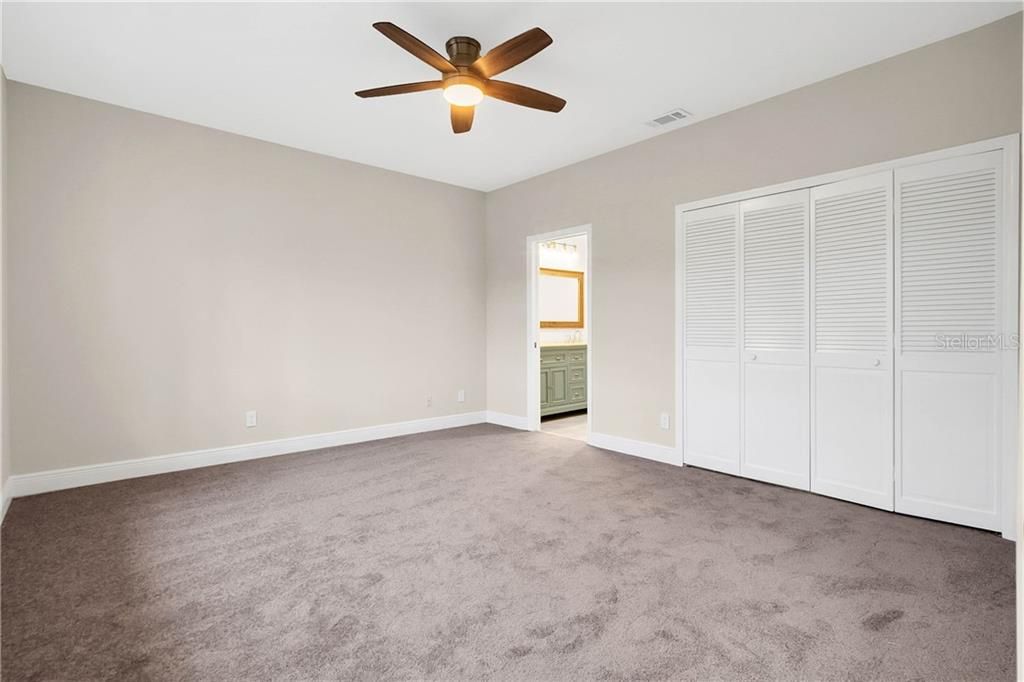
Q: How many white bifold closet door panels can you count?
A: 4